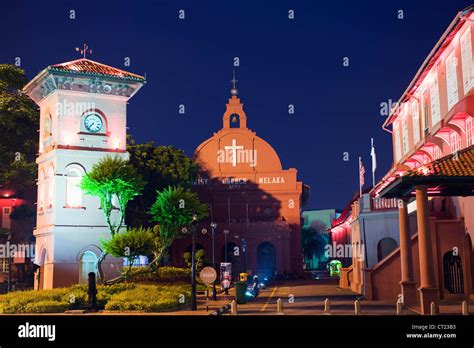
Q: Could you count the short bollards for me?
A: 7